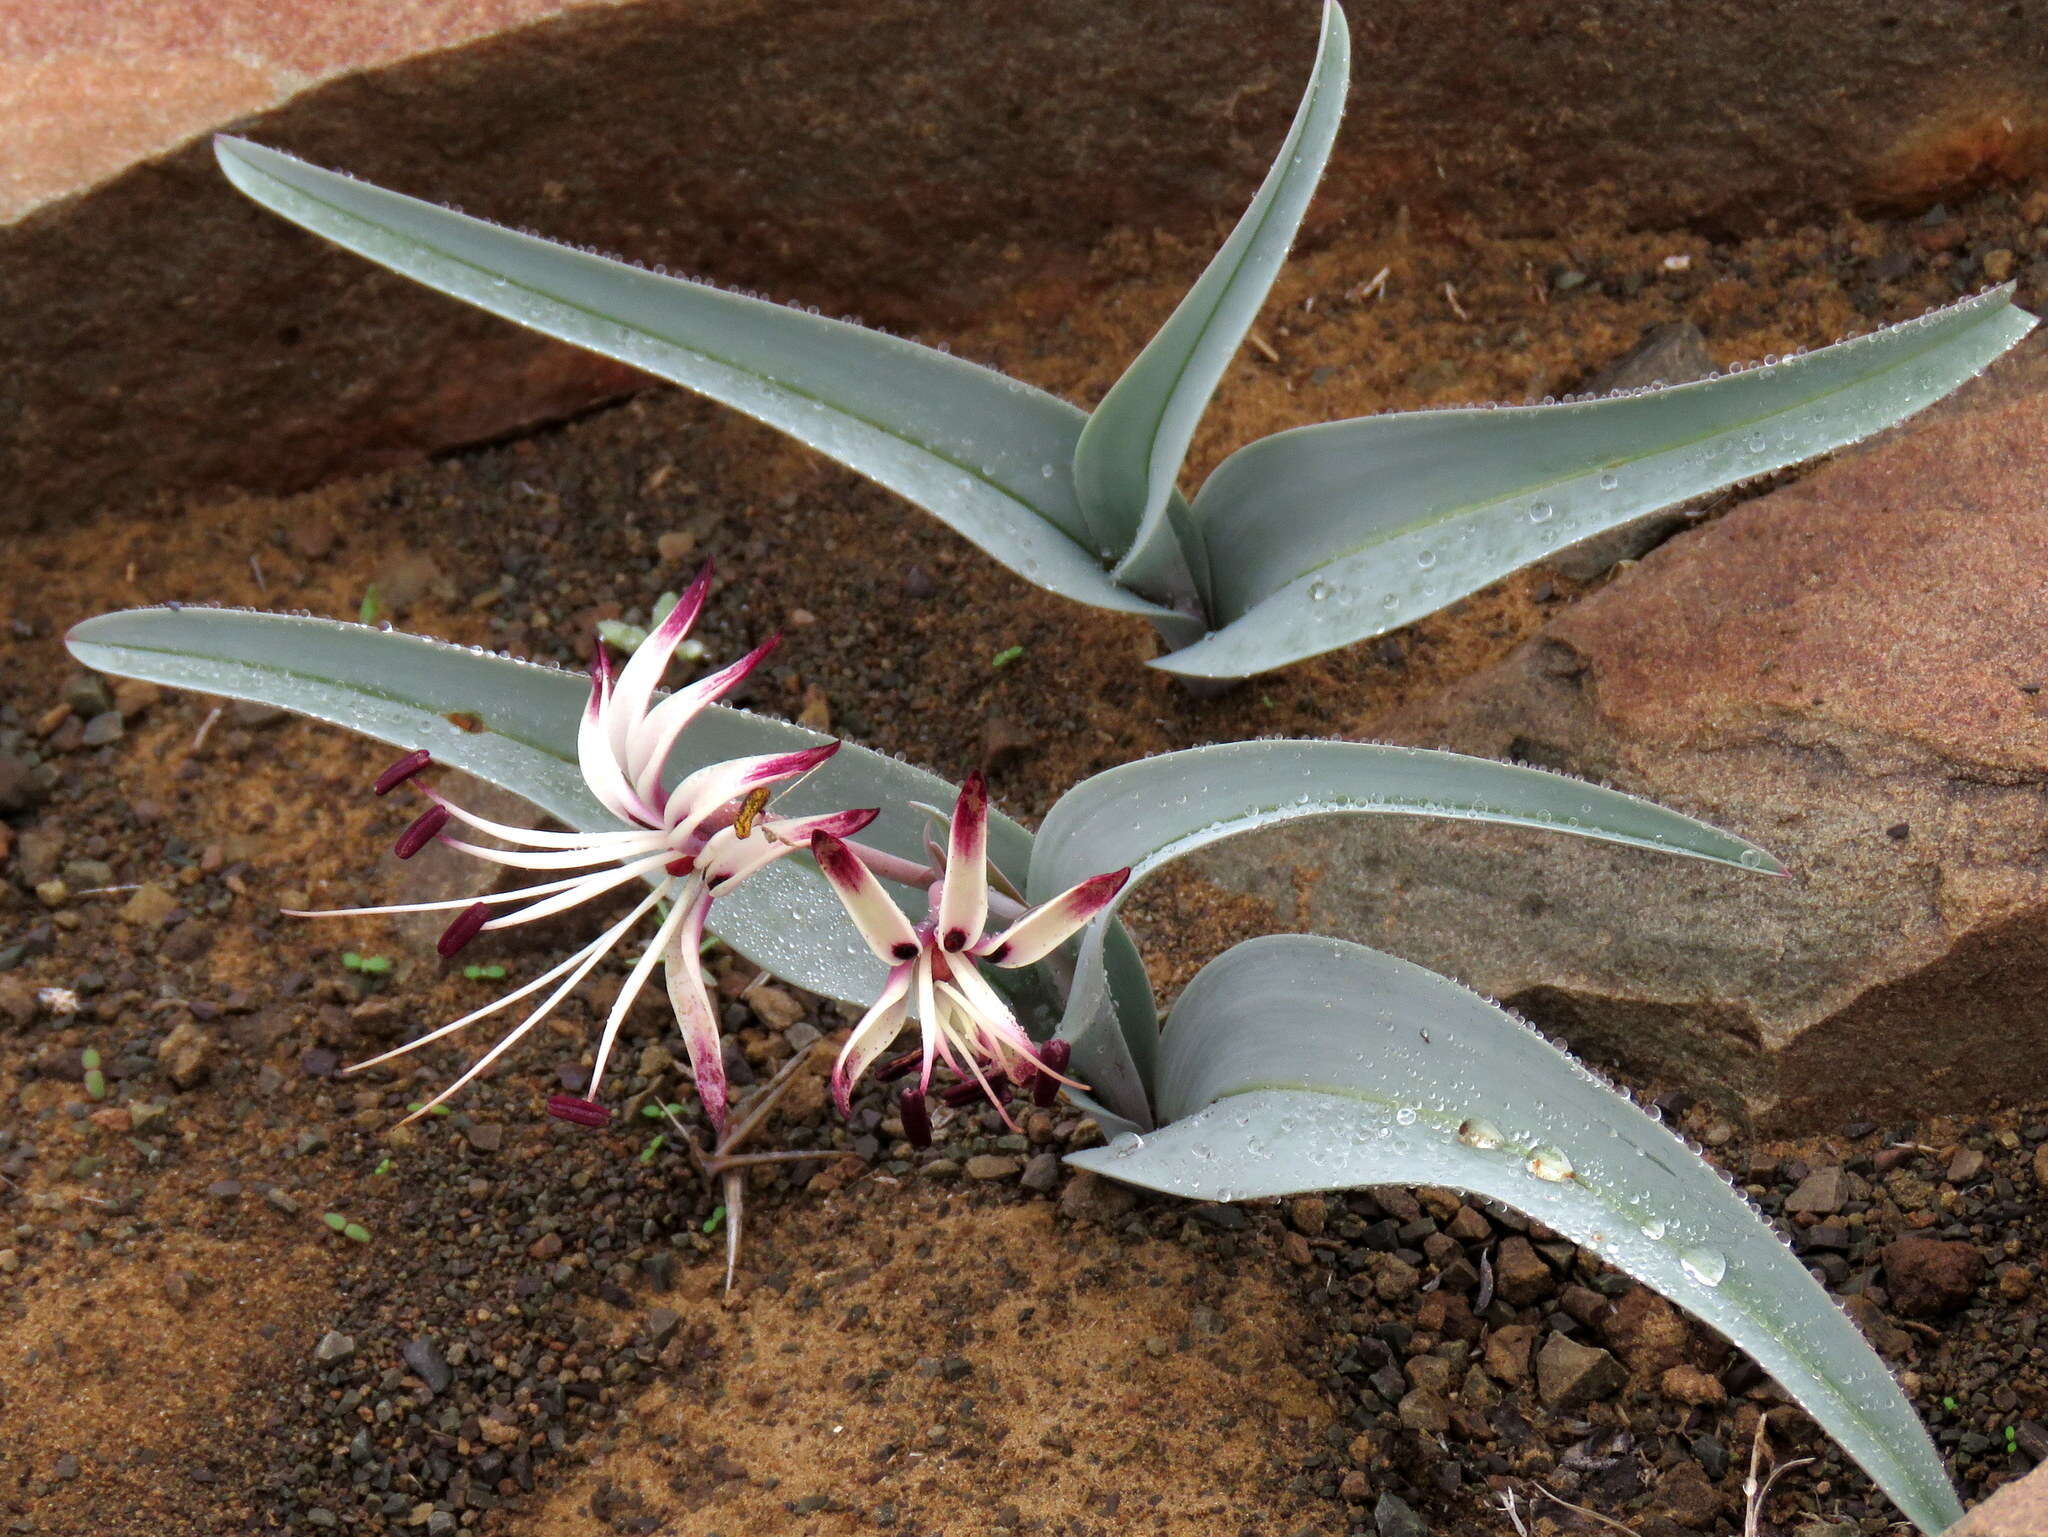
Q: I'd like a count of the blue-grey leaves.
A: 6